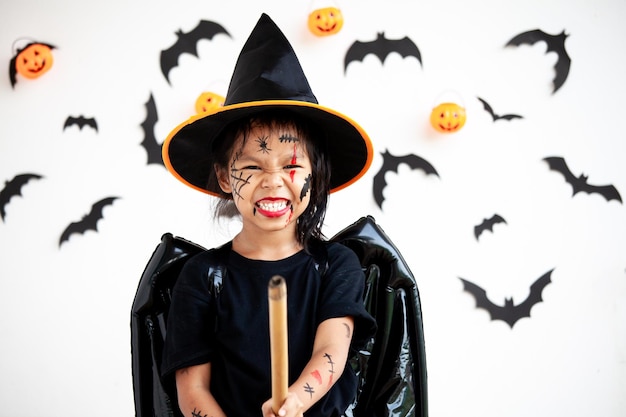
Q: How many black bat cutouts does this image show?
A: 13